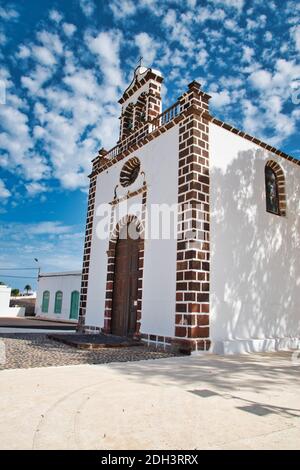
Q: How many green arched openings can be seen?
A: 3